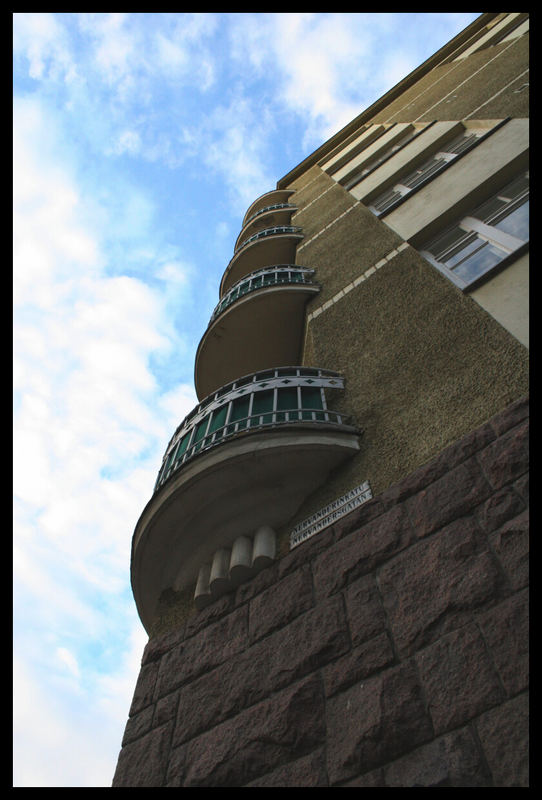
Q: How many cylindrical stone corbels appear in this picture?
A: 4